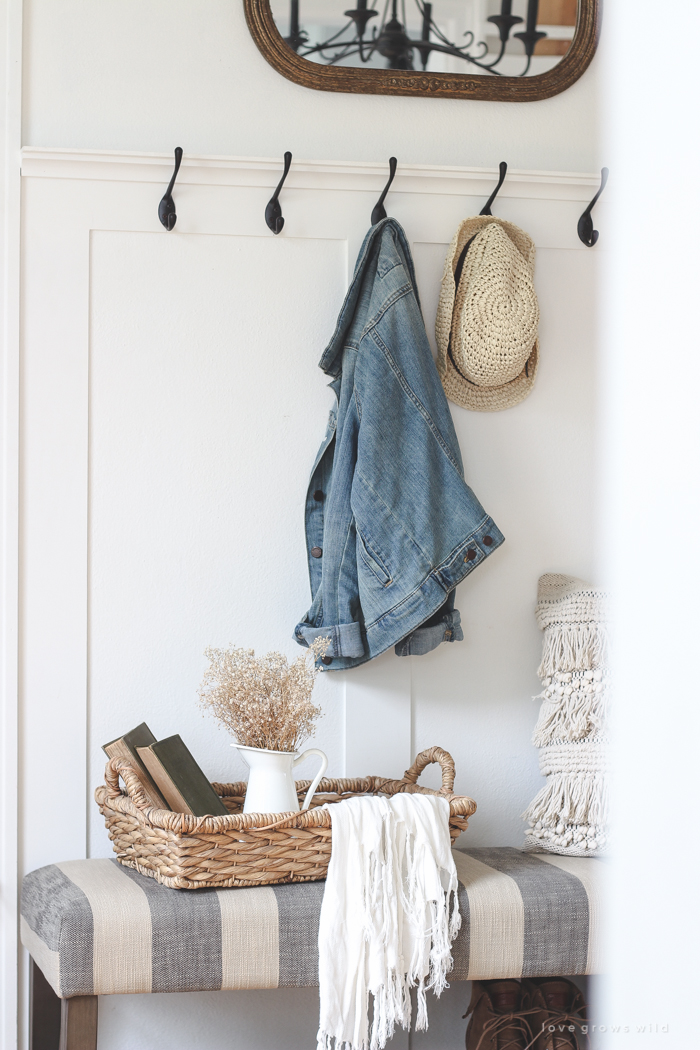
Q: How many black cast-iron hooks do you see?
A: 5